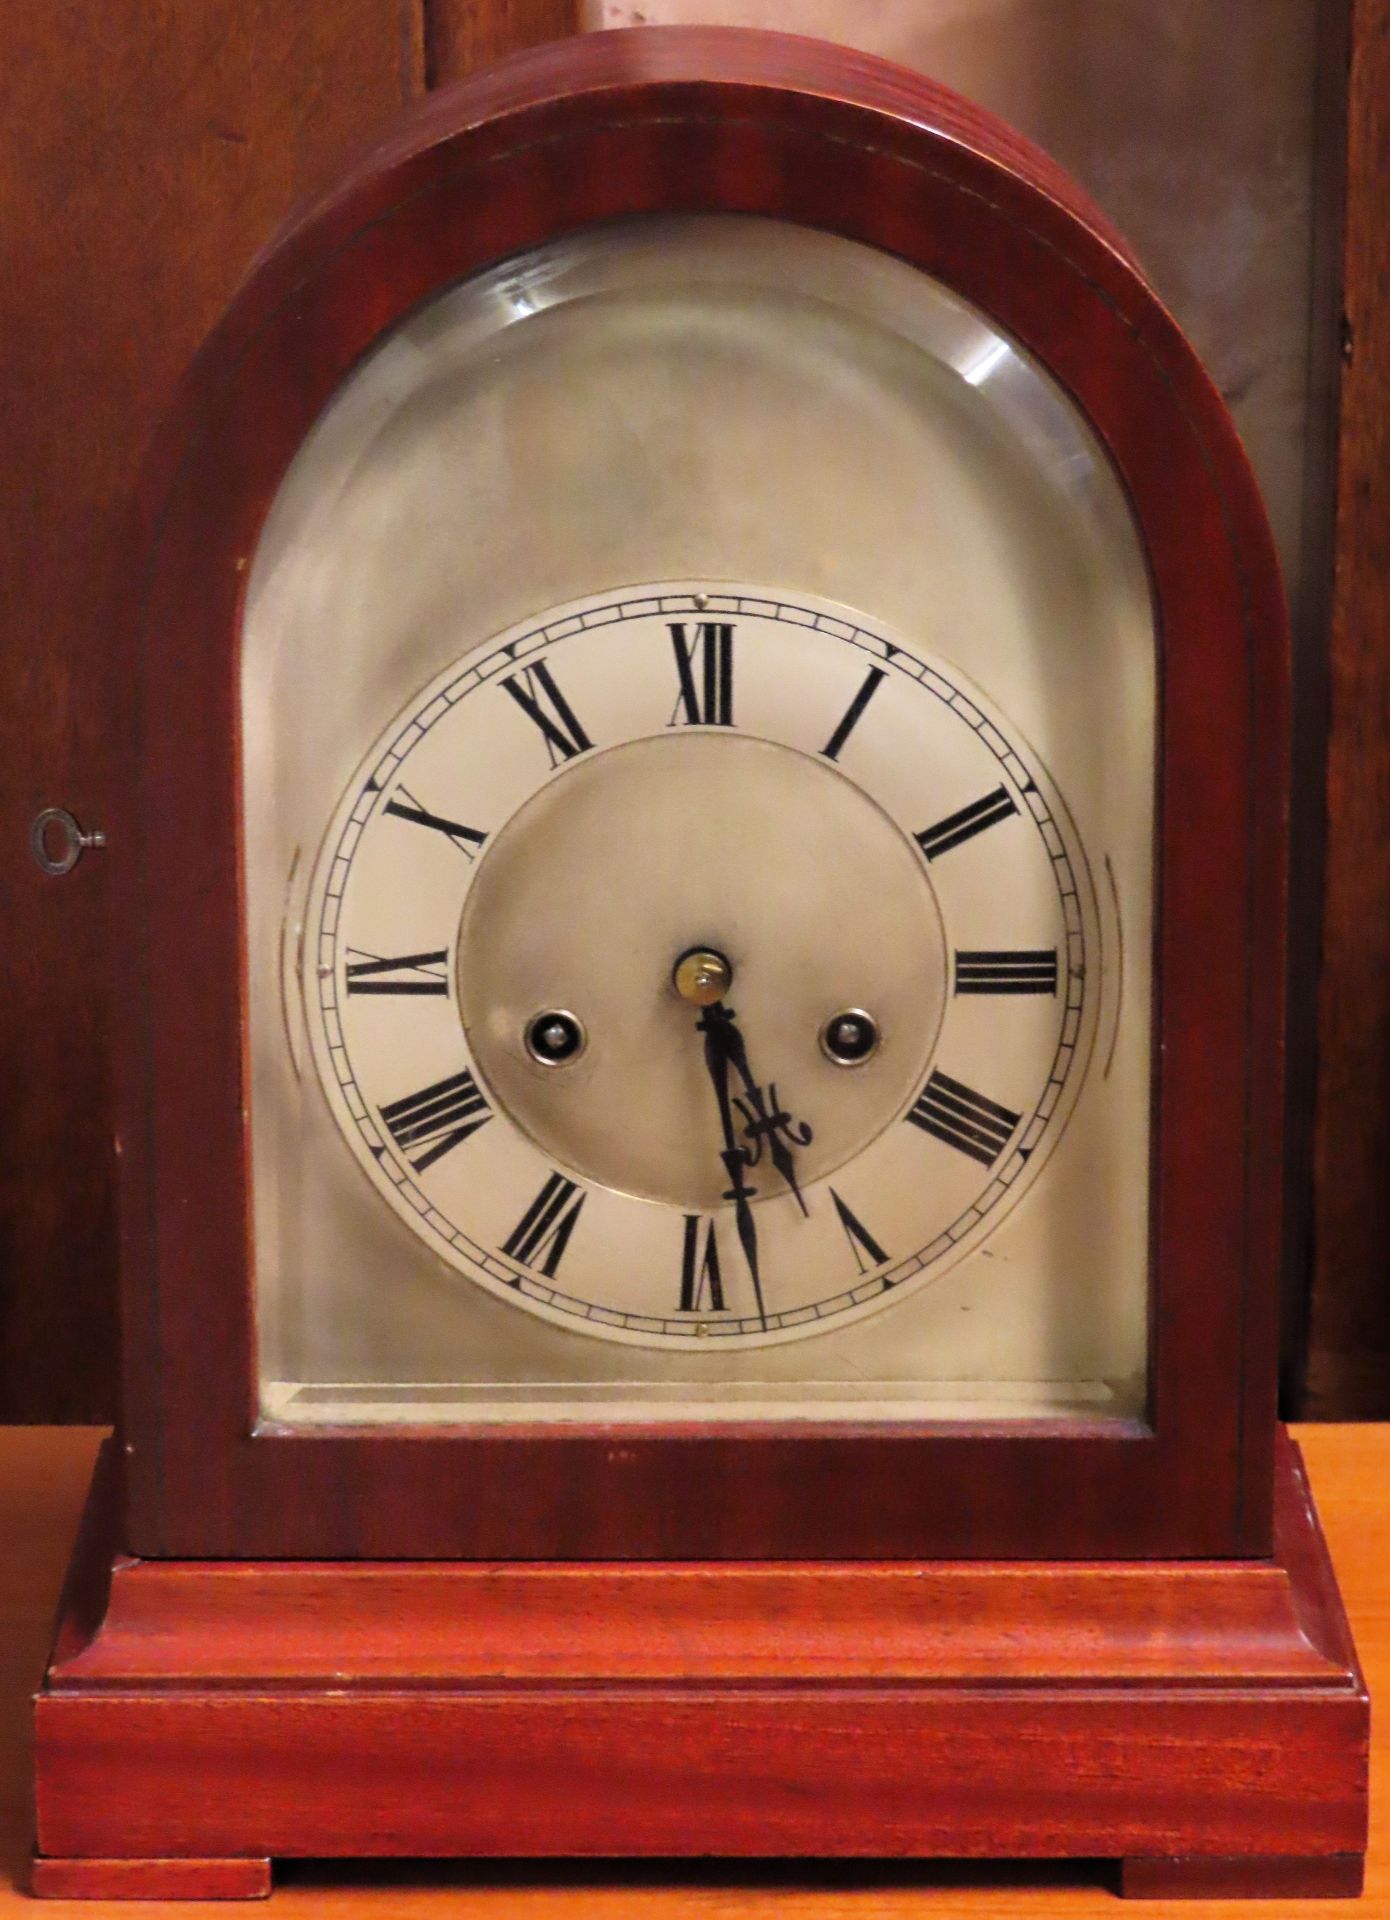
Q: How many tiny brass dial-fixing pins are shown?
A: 4